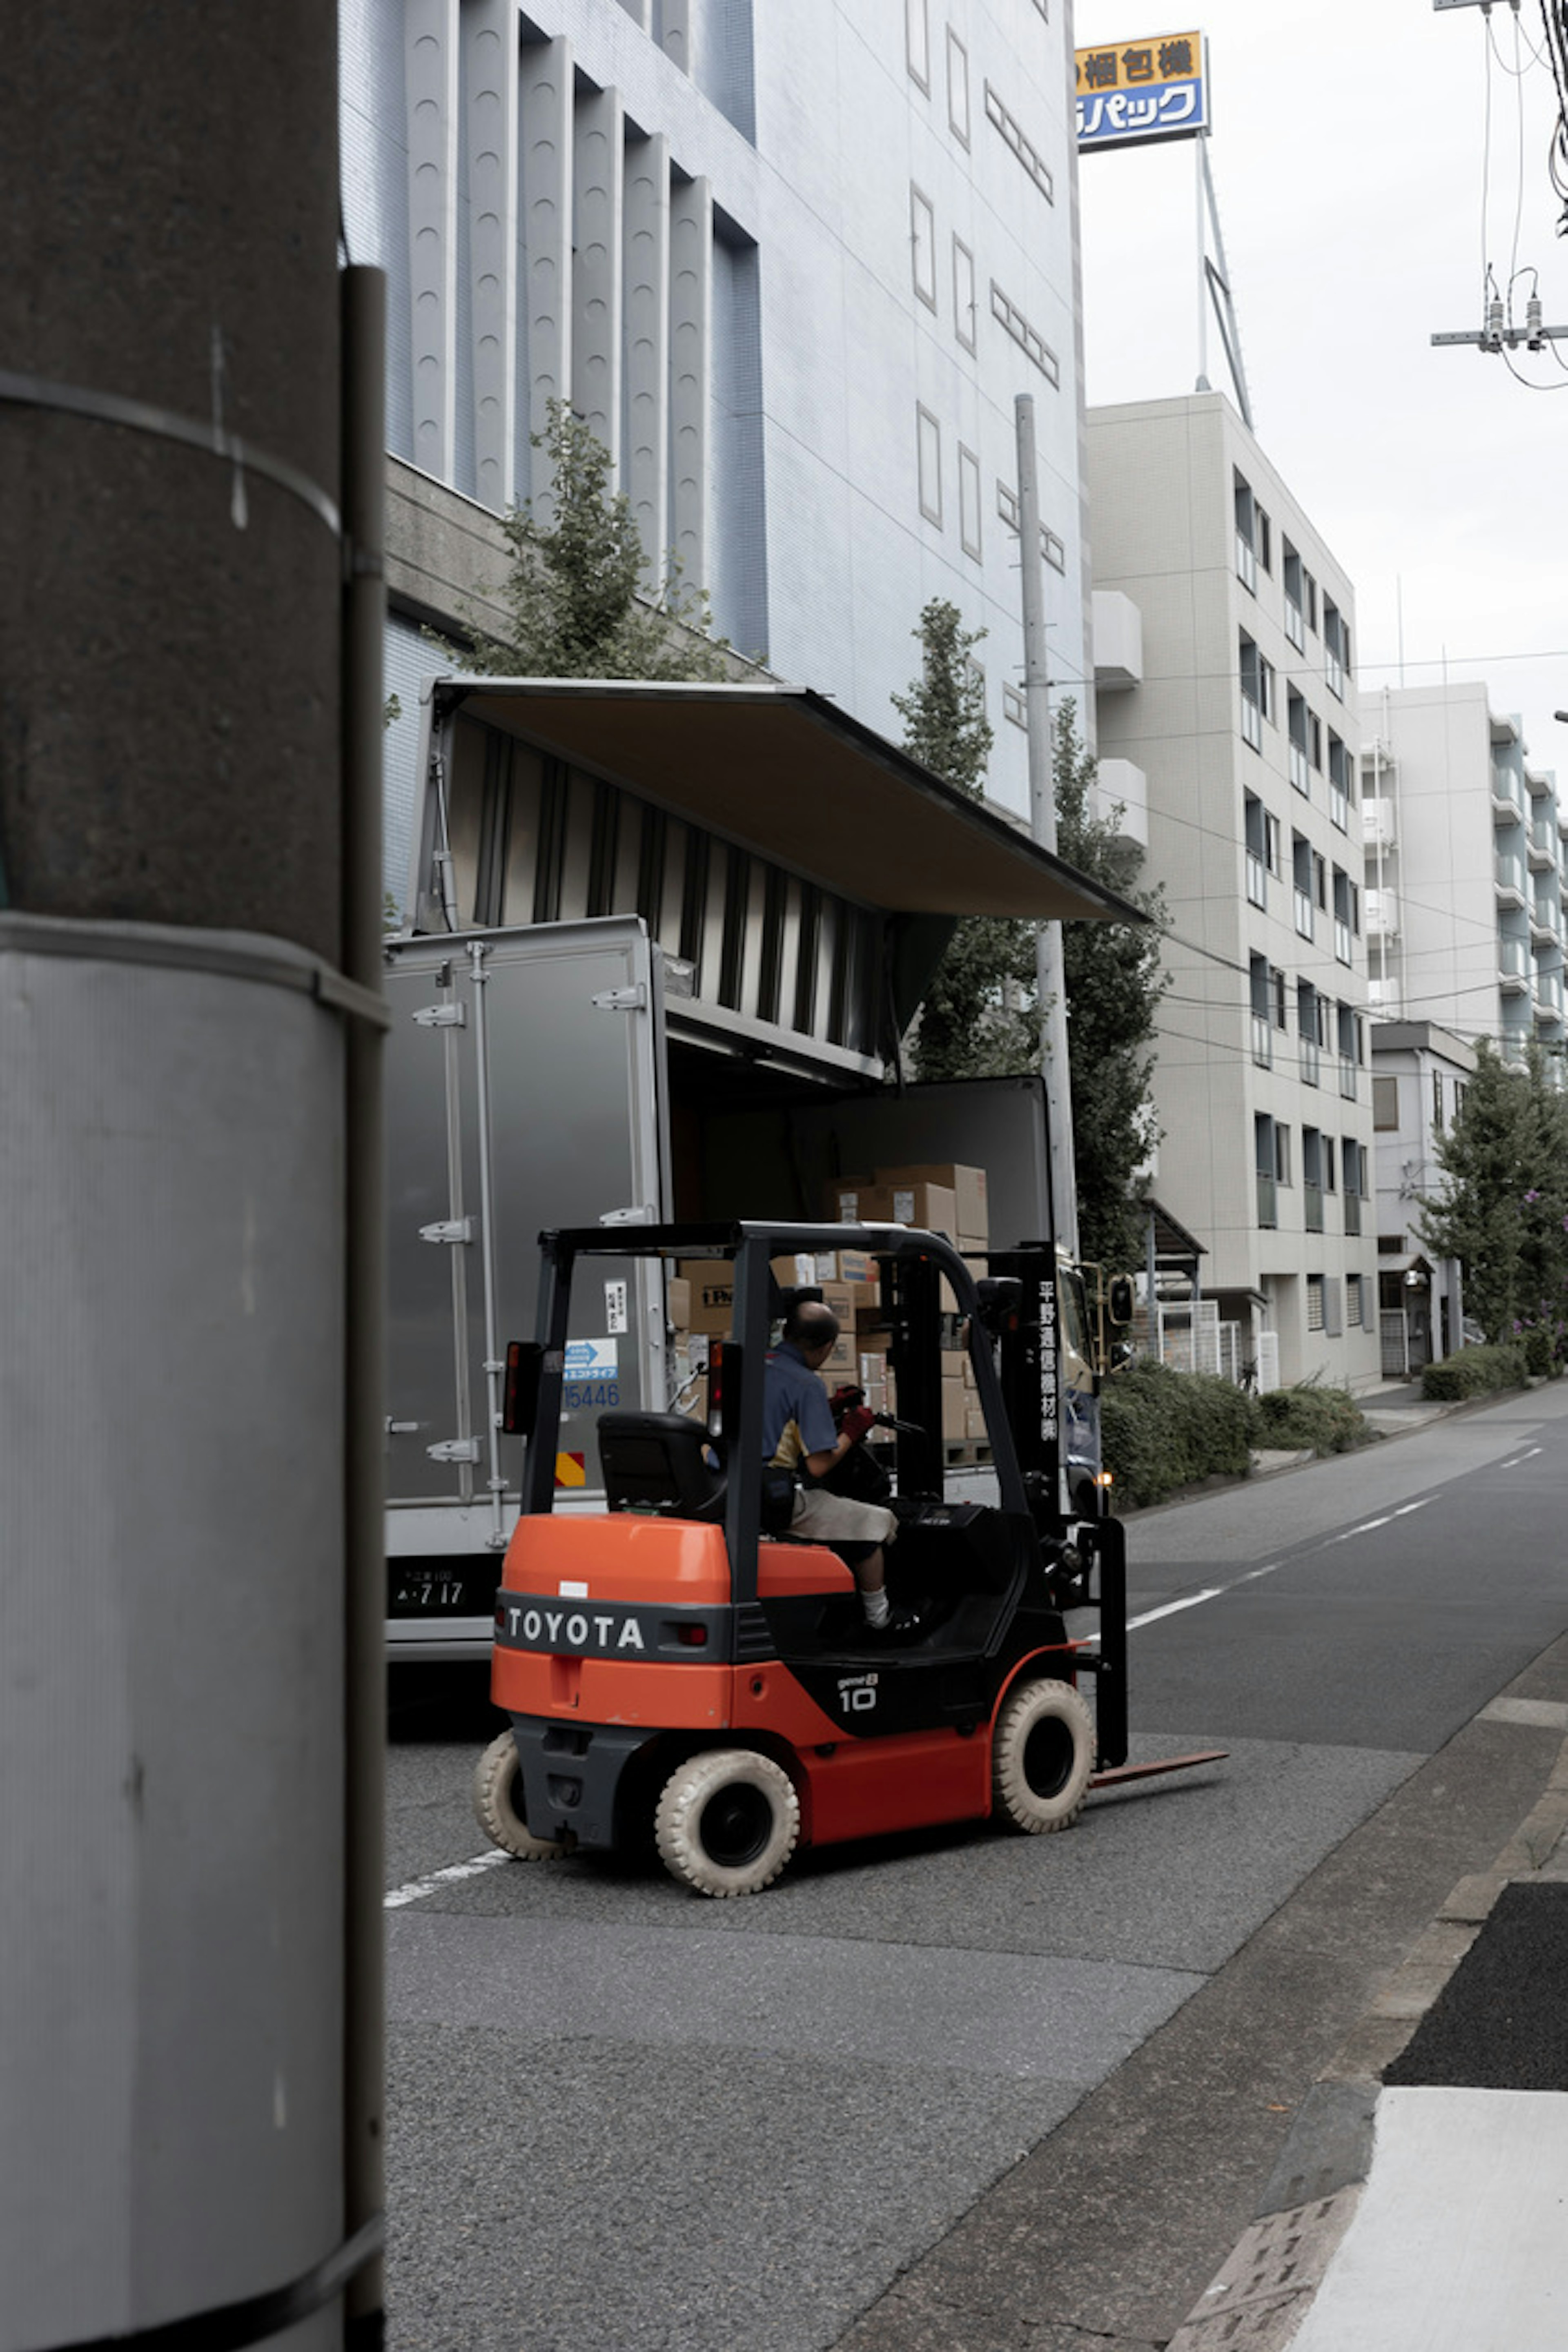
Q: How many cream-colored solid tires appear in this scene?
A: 3